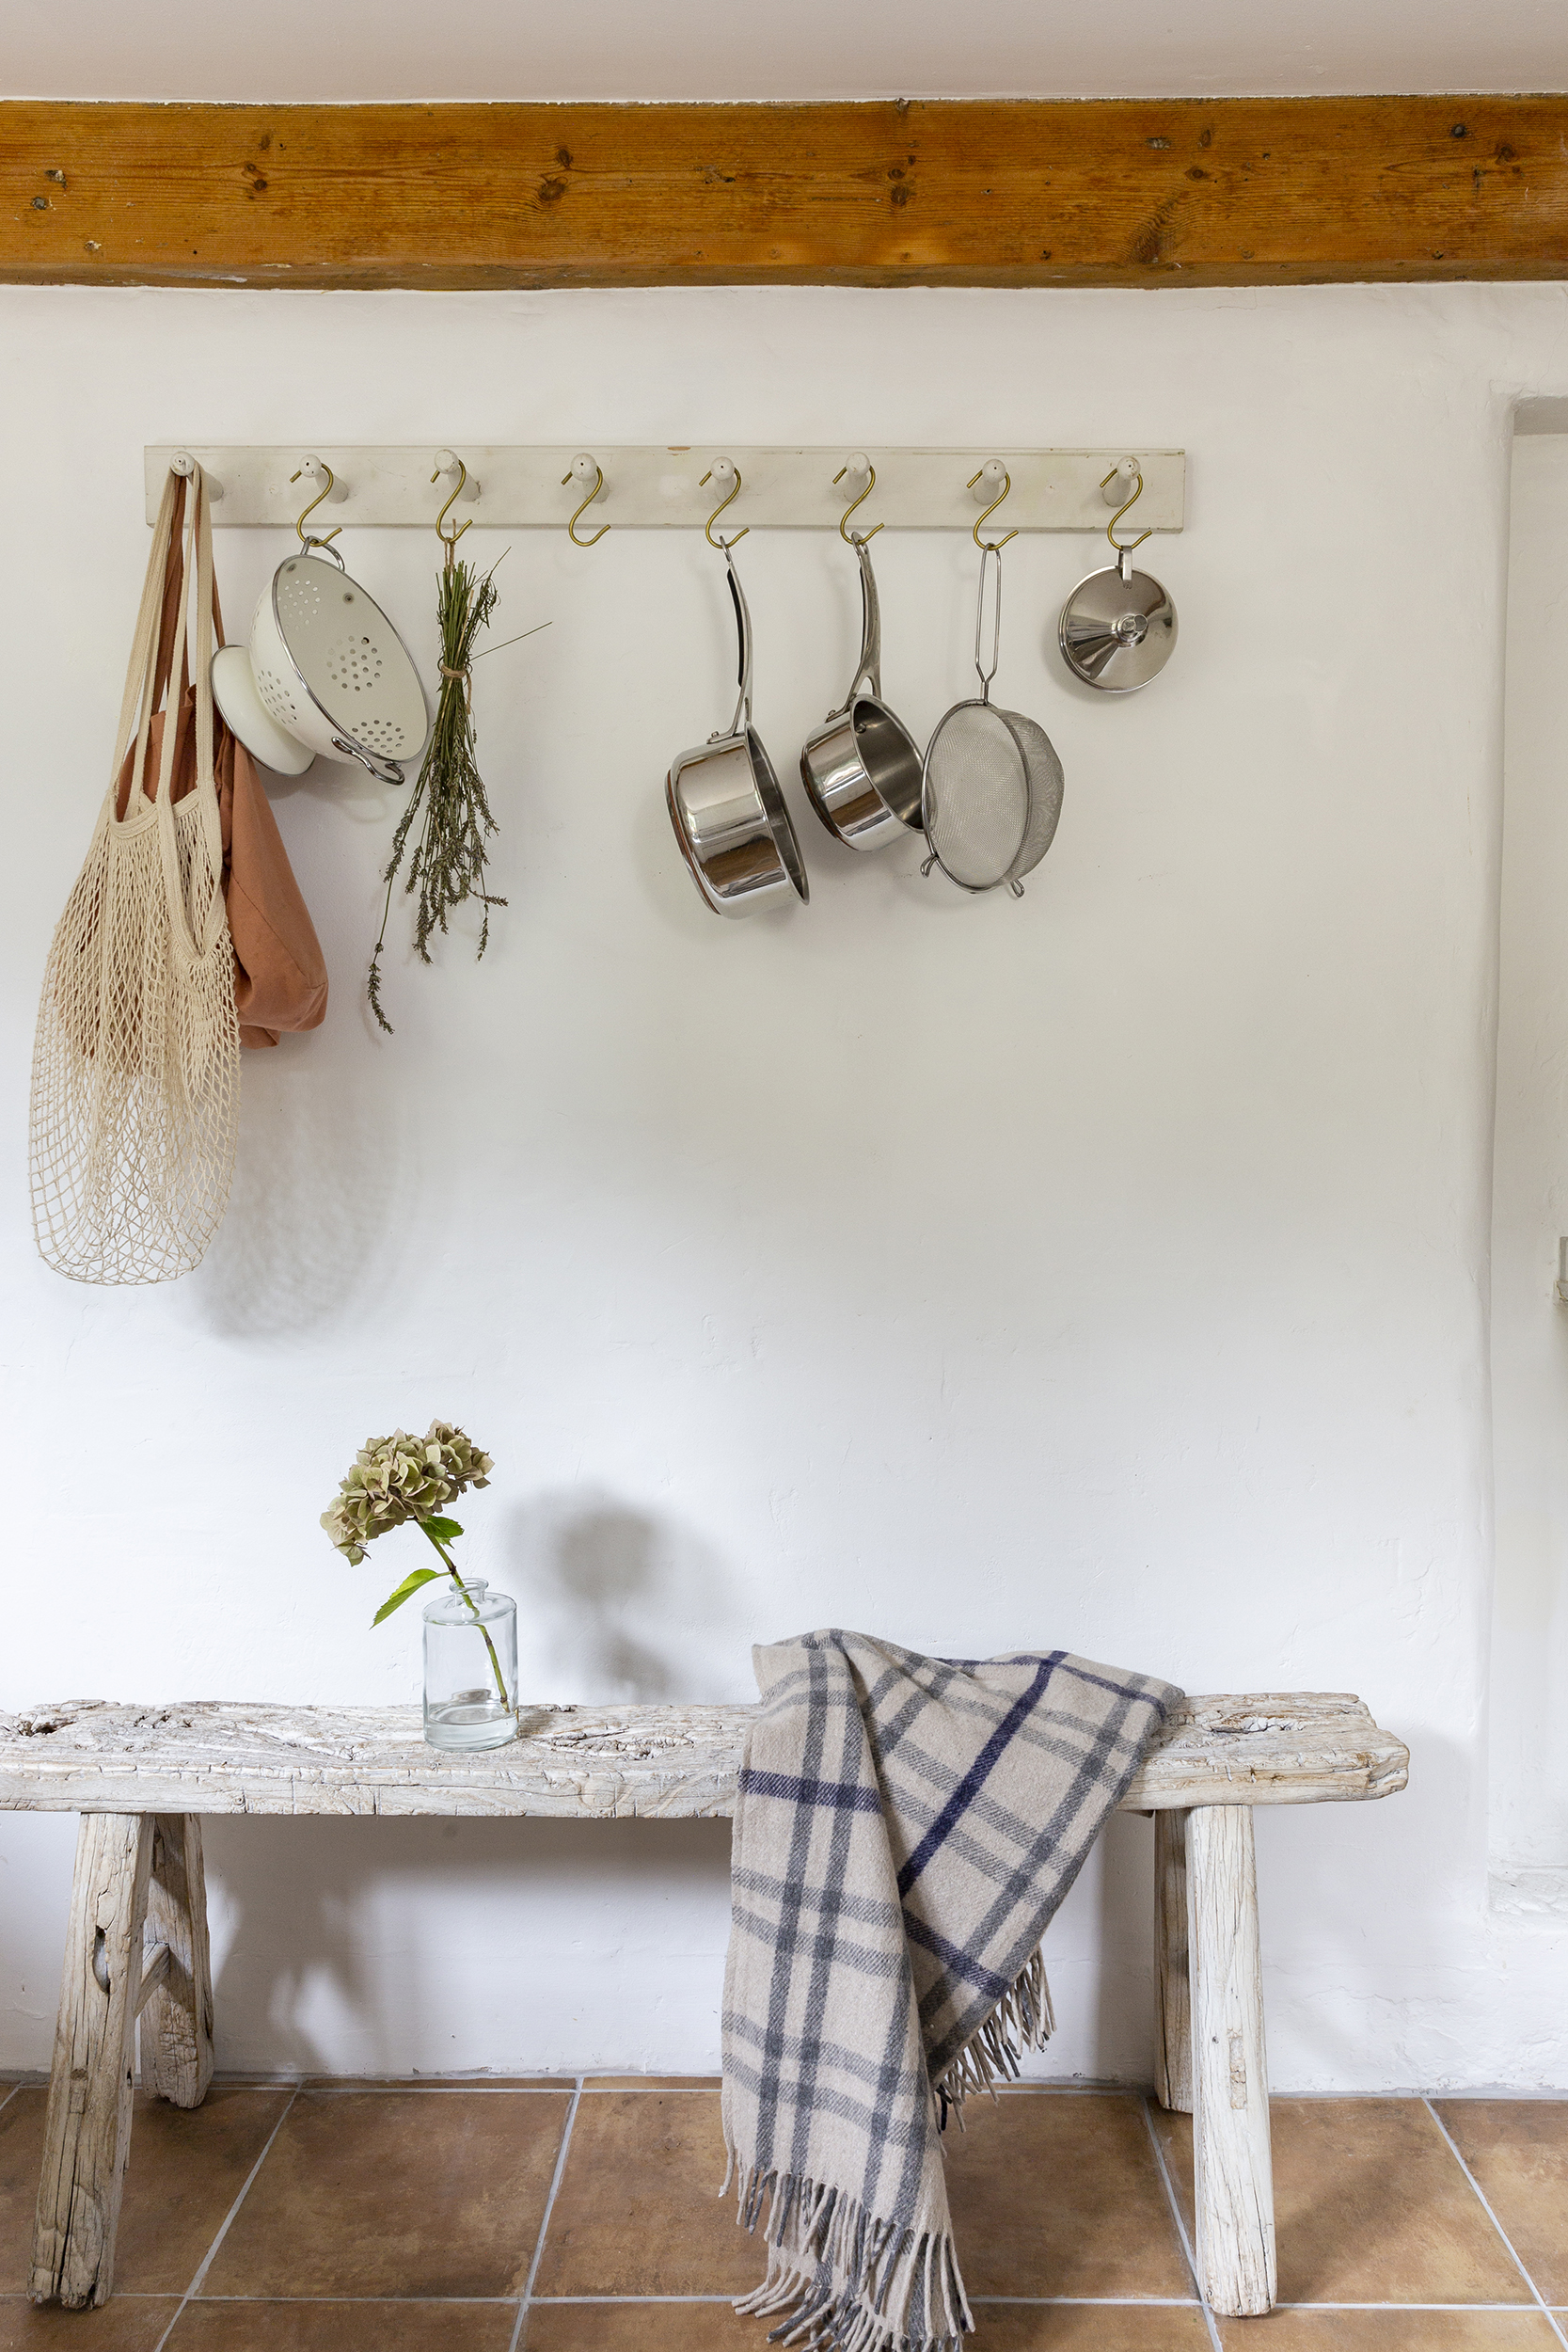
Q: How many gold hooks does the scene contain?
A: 7